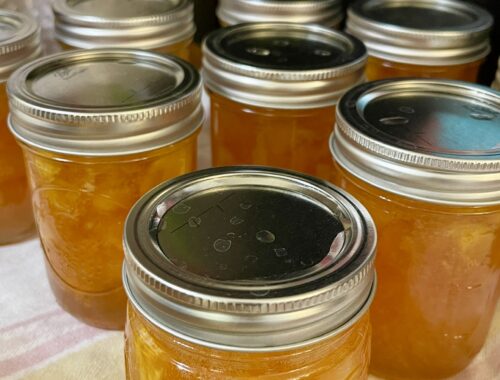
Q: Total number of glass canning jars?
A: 8